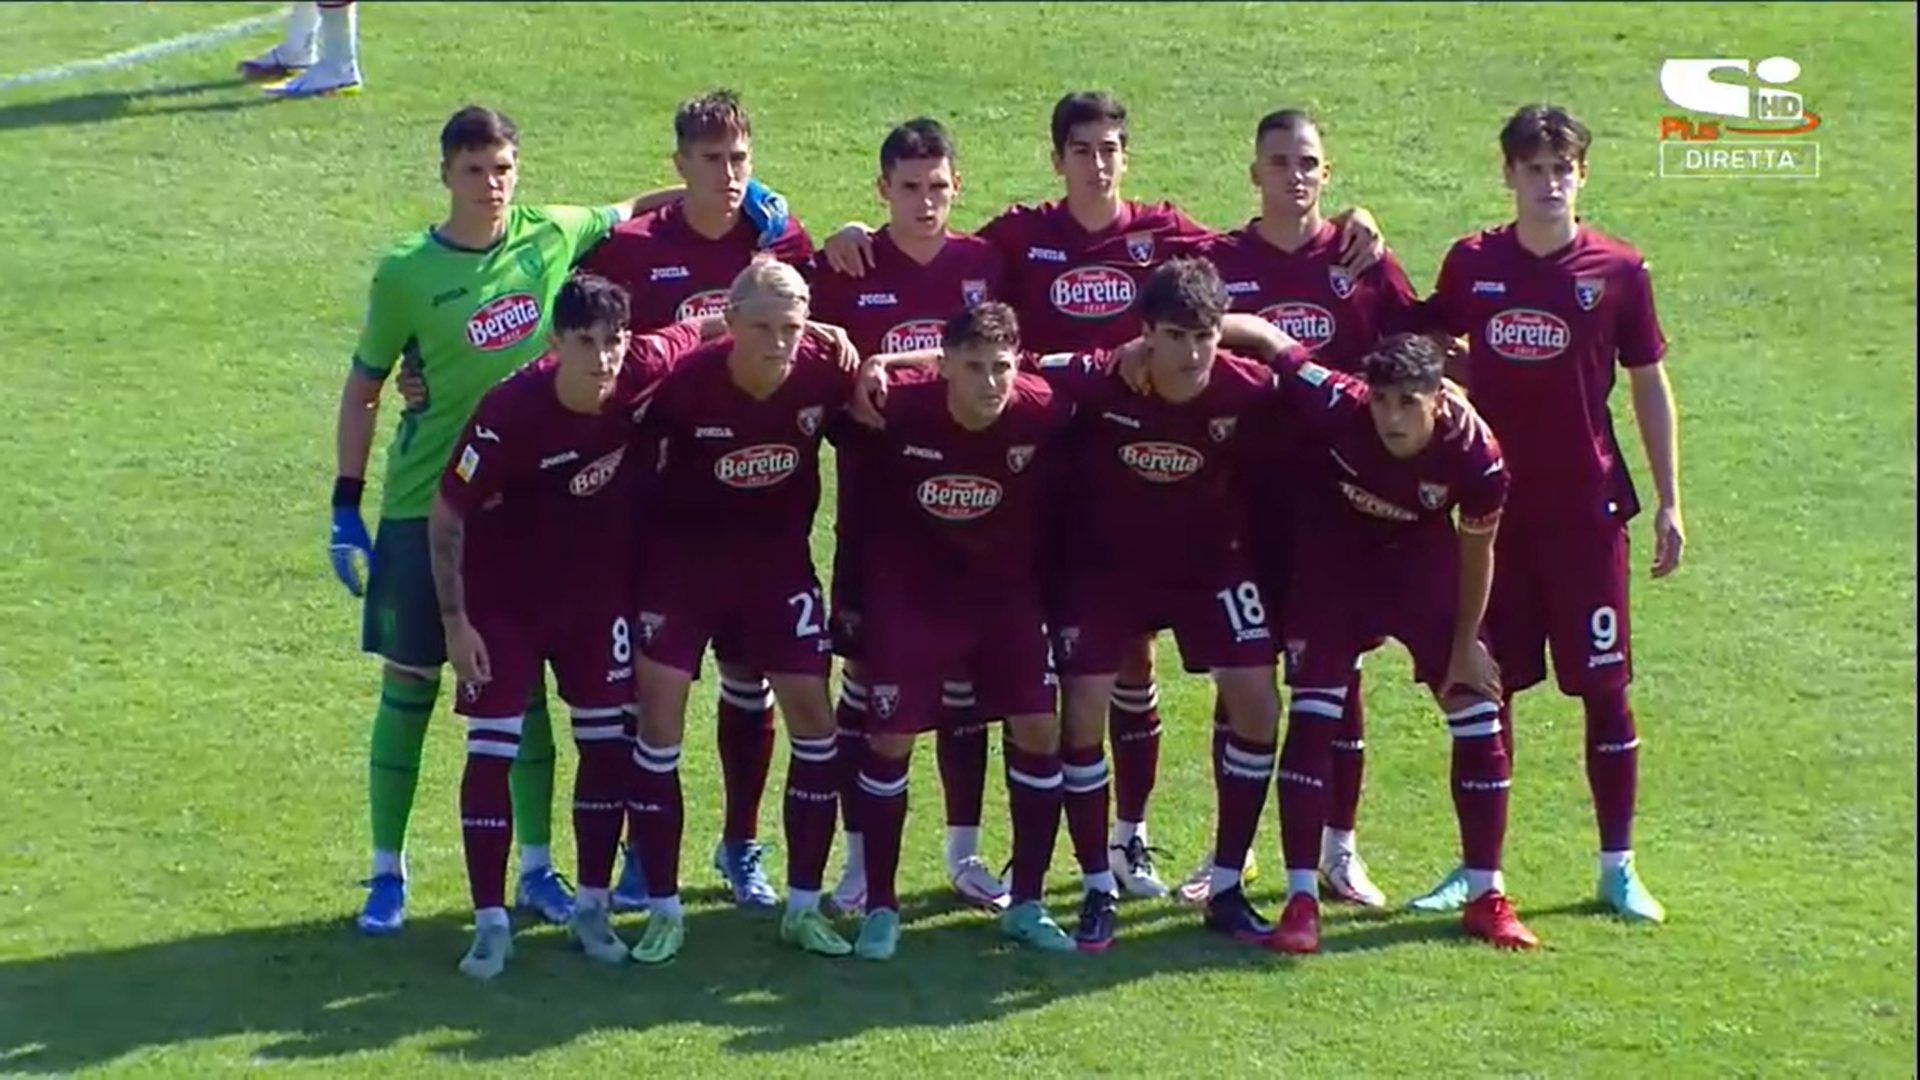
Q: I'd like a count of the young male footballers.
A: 11